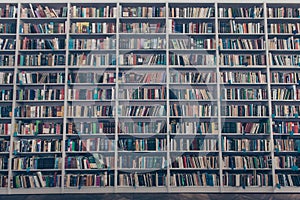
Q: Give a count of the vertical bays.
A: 7